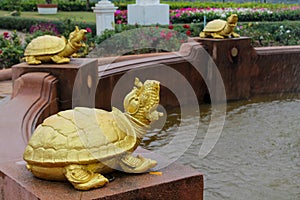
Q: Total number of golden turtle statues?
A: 3